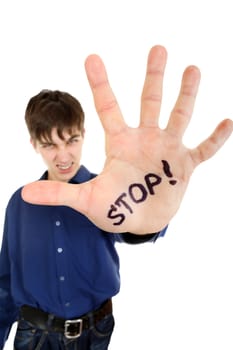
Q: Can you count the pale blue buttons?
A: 4